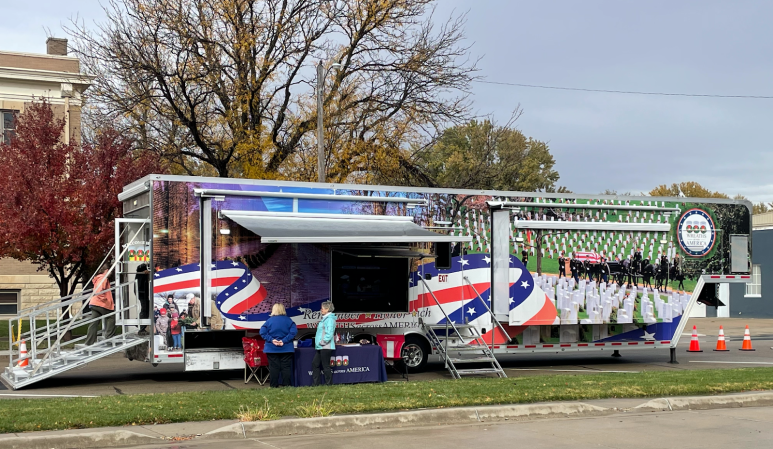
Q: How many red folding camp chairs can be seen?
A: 2